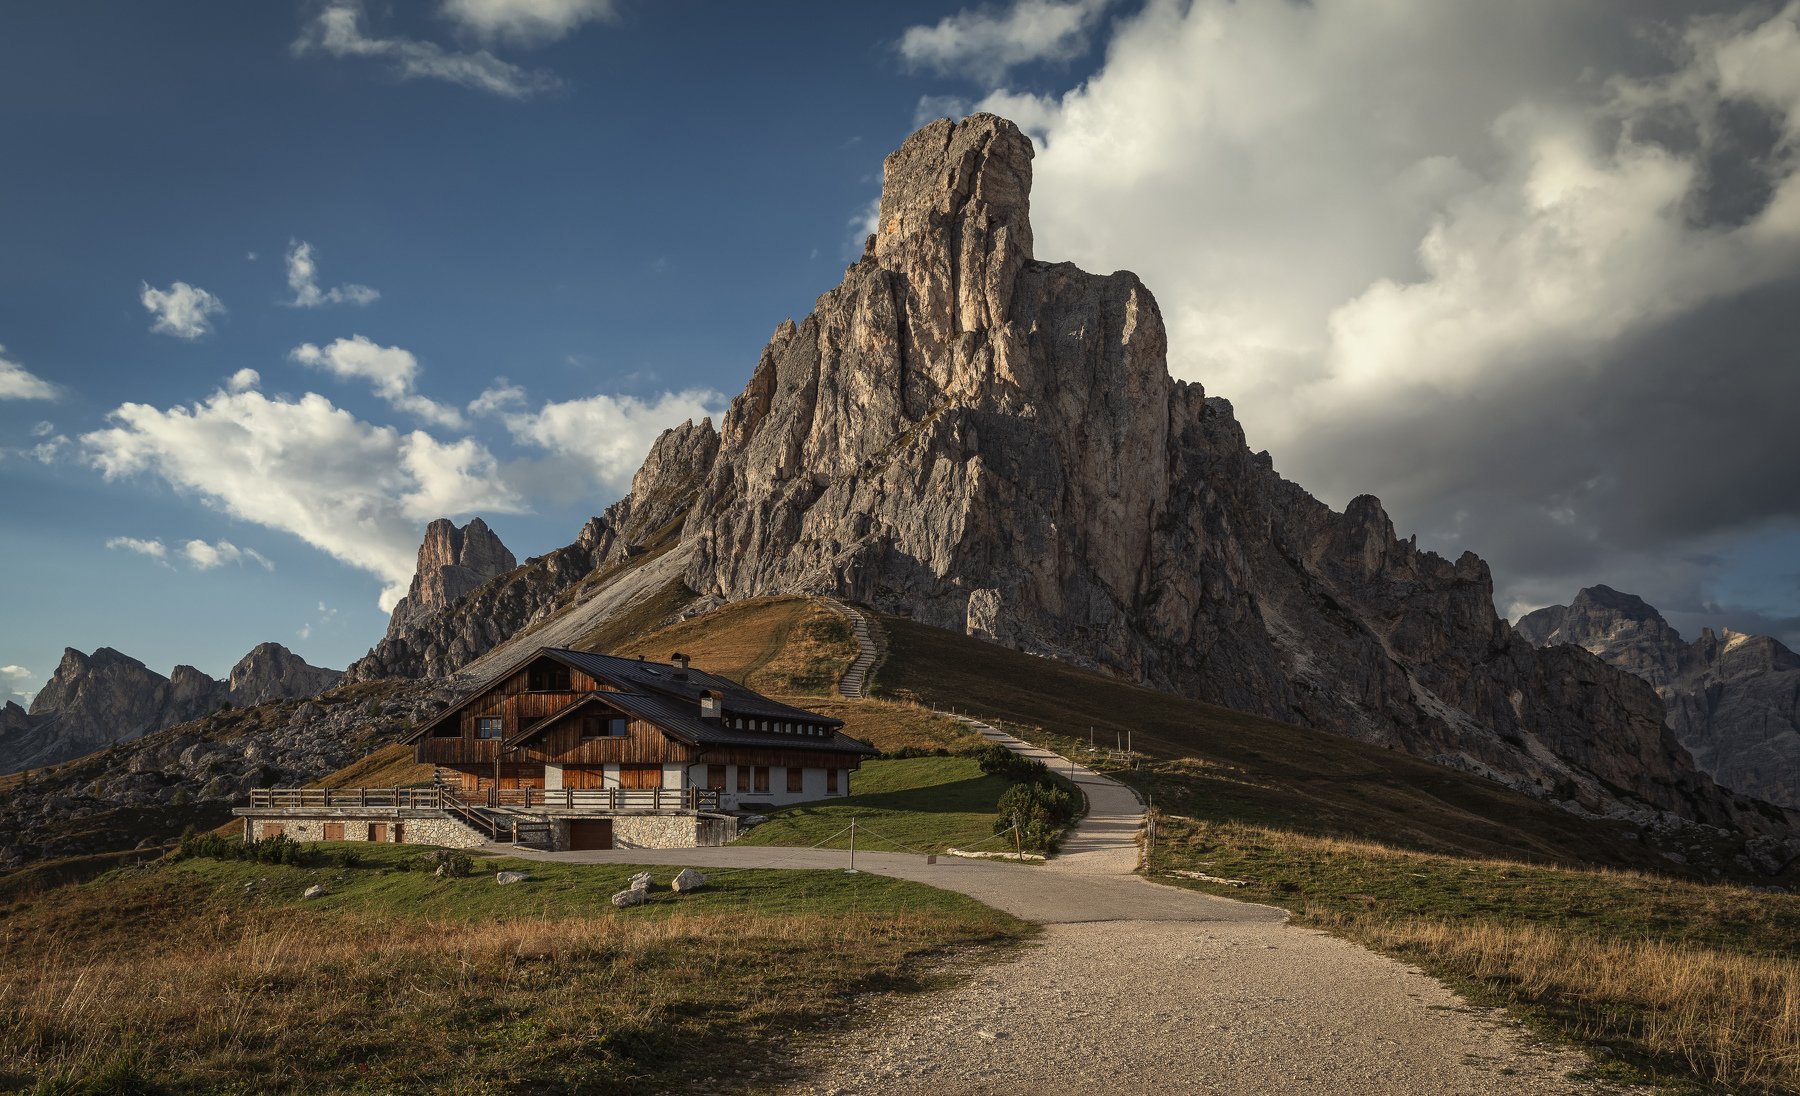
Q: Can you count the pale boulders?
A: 5